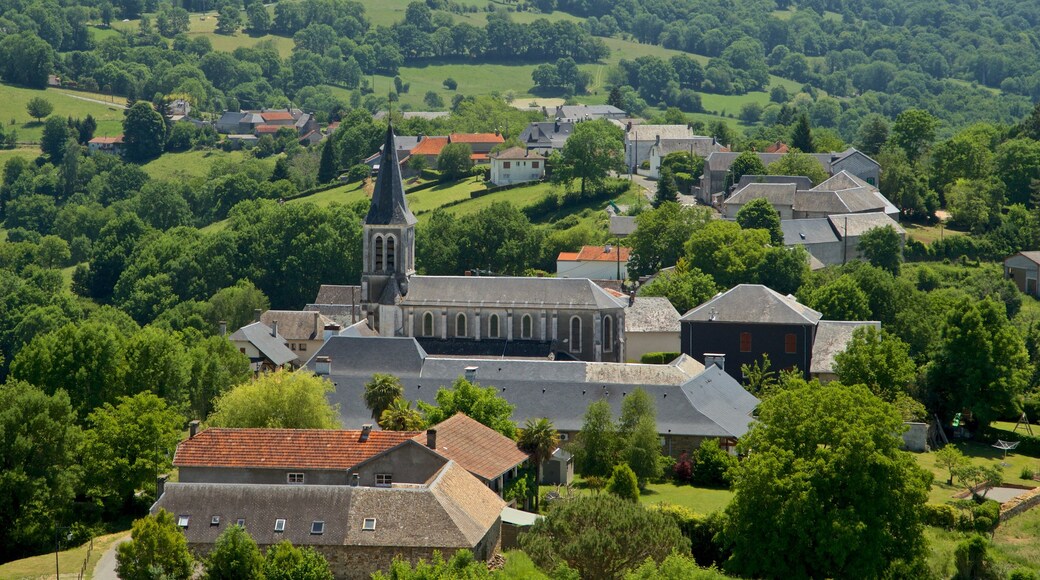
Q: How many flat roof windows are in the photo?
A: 6